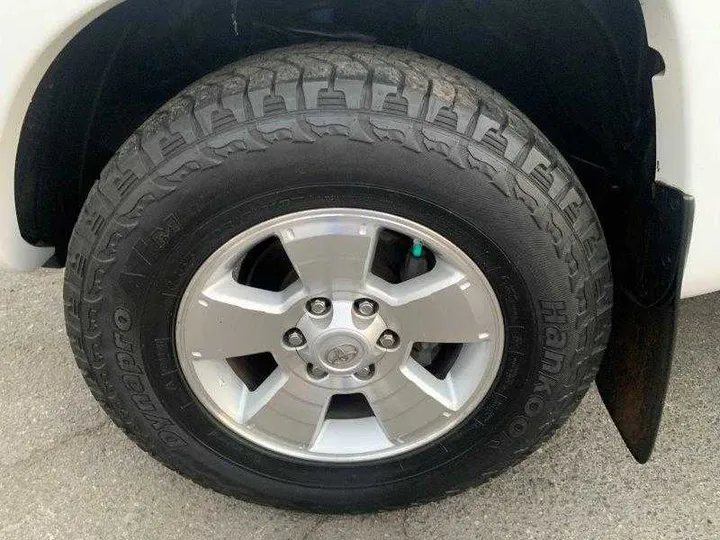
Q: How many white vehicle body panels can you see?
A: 2